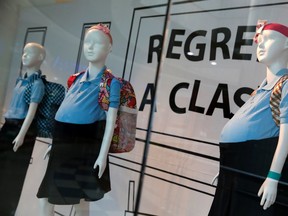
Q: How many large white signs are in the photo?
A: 1